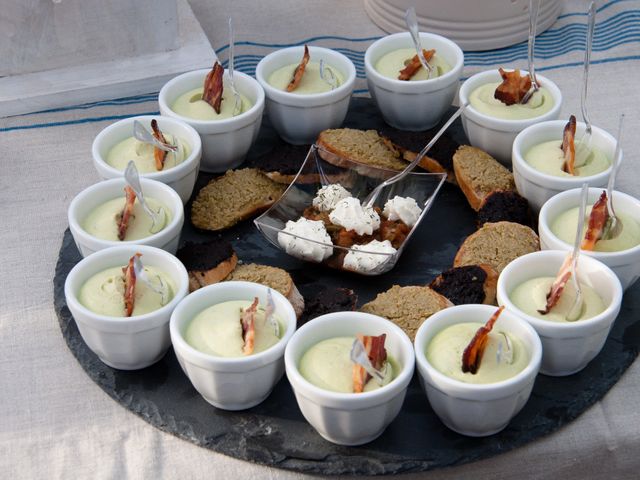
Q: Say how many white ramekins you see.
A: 13